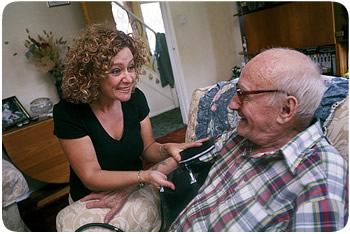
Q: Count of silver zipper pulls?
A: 2